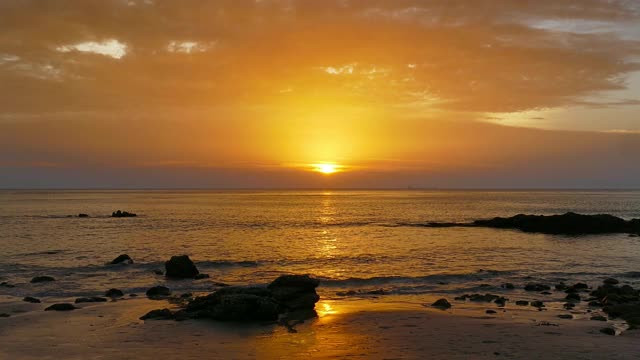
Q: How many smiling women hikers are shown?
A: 0